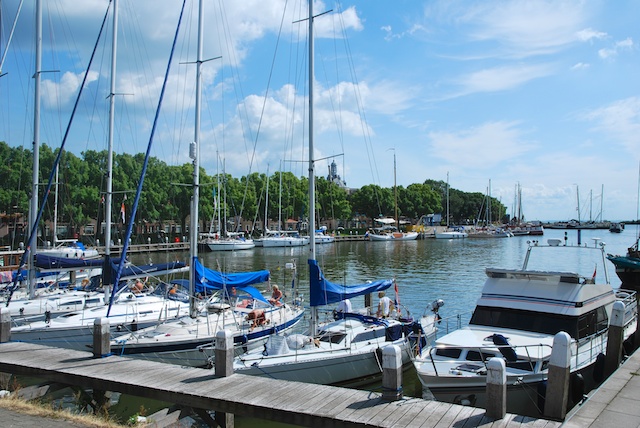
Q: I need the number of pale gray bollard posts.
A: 7